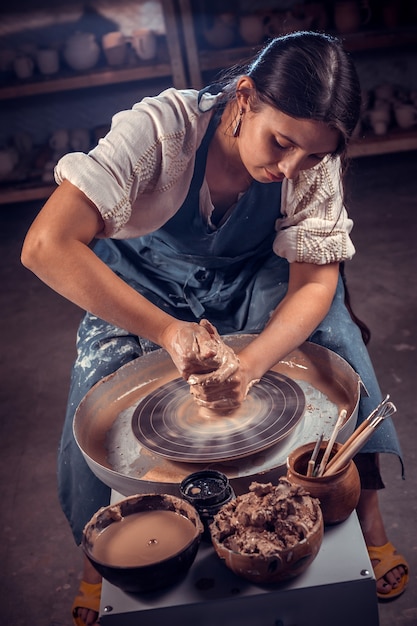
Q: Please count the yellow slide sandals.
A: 2